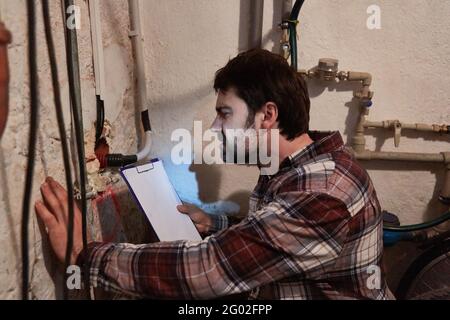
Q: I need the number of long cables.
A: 3